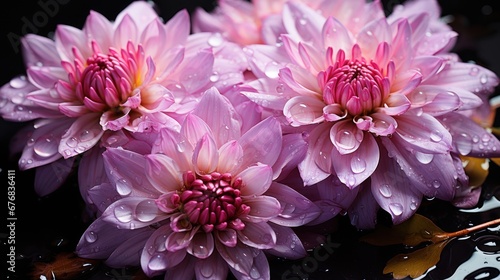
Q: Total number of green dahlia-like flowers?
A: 0